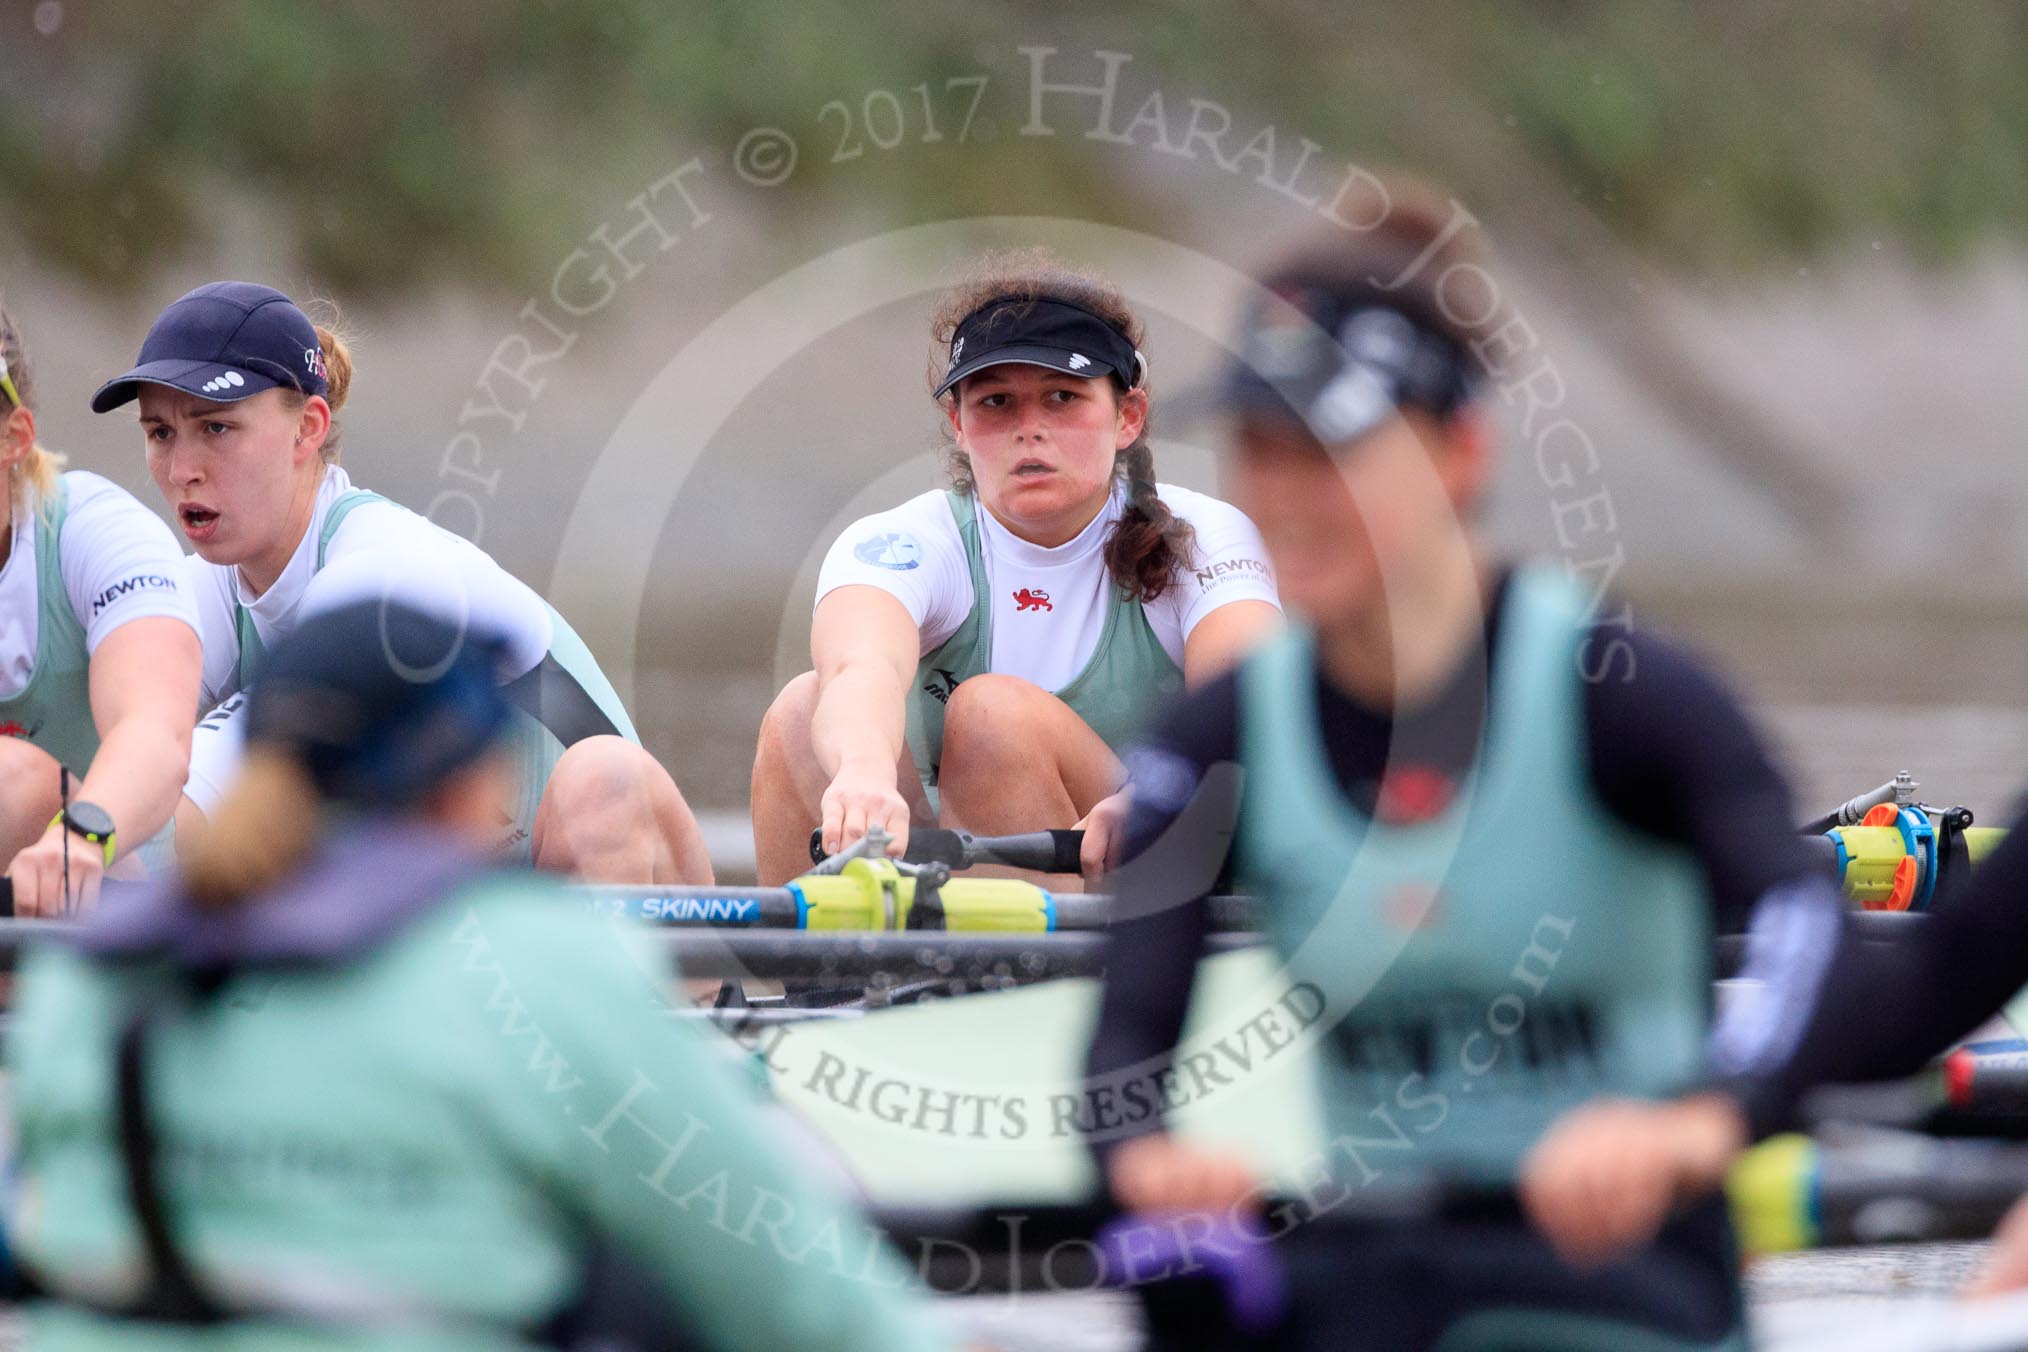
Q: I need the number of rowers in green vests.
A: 4